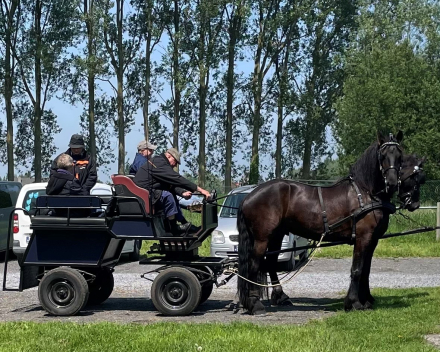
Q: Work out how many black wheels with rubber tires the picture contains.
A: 4